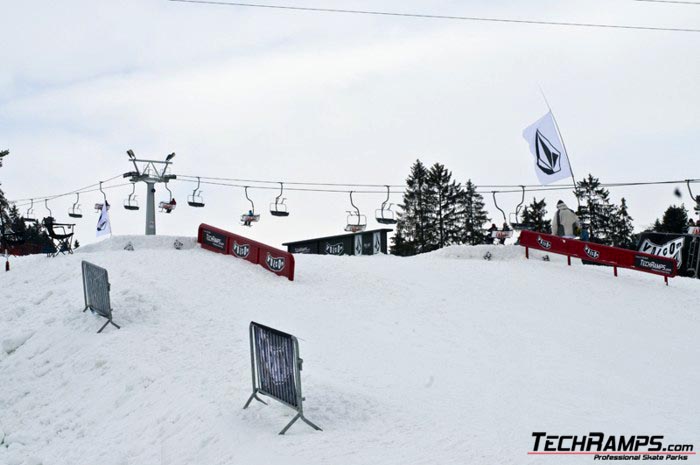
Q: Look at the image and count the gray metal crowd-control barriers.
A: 2